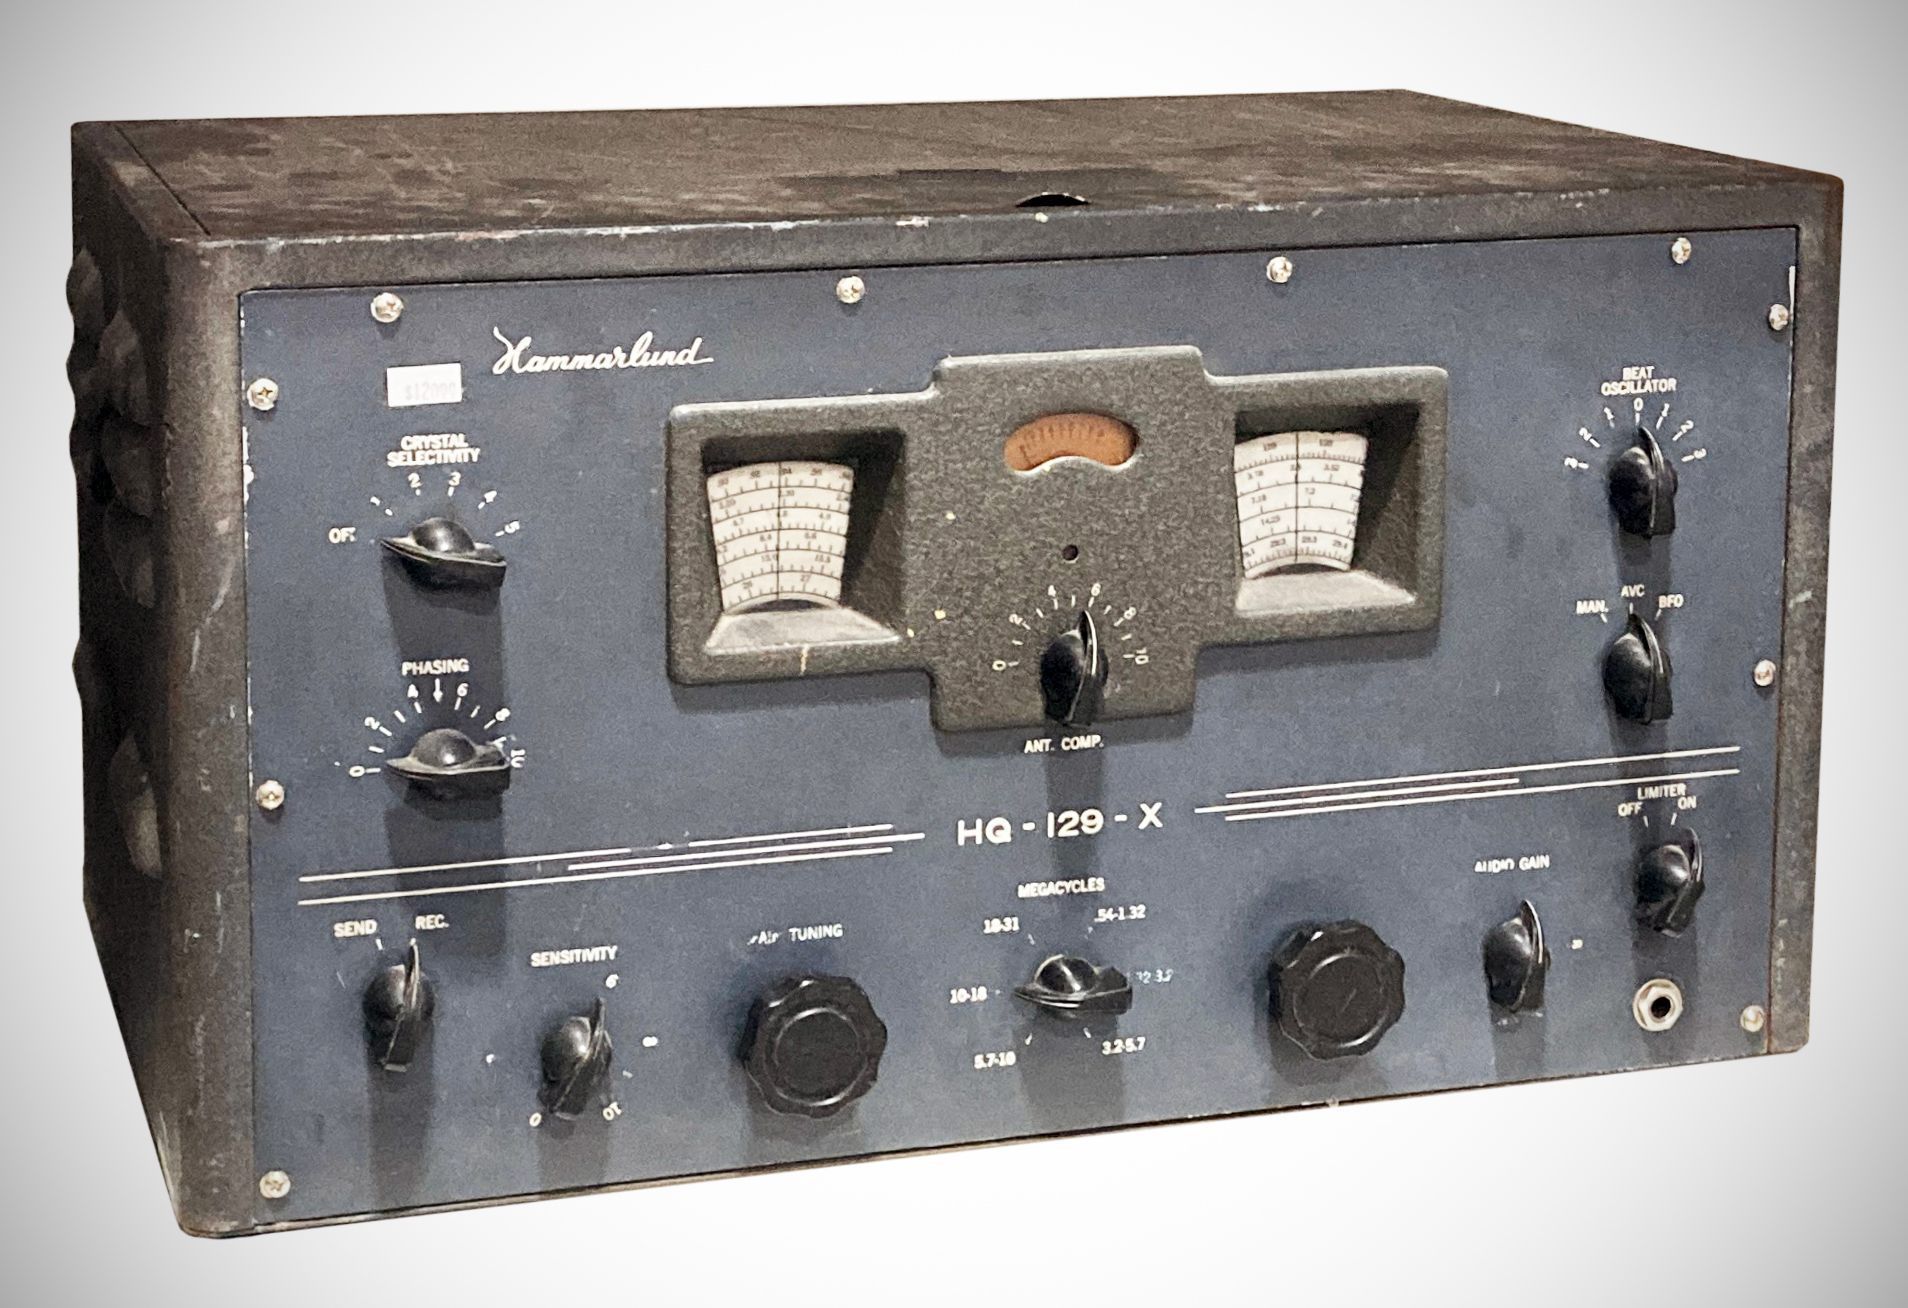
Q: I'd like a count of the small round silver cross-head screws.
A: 10